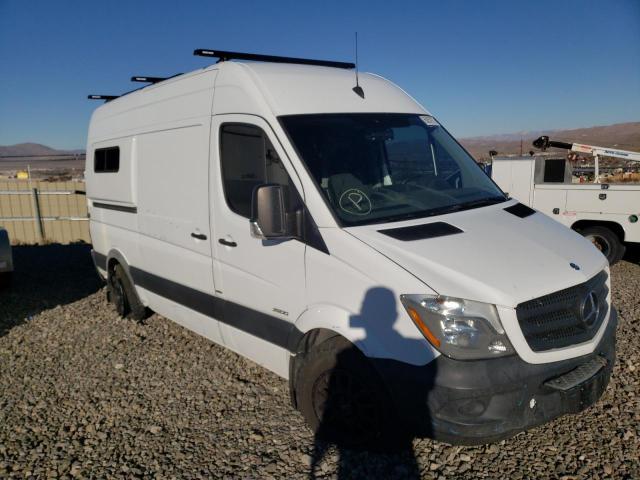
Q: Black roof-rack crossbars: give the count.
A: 3